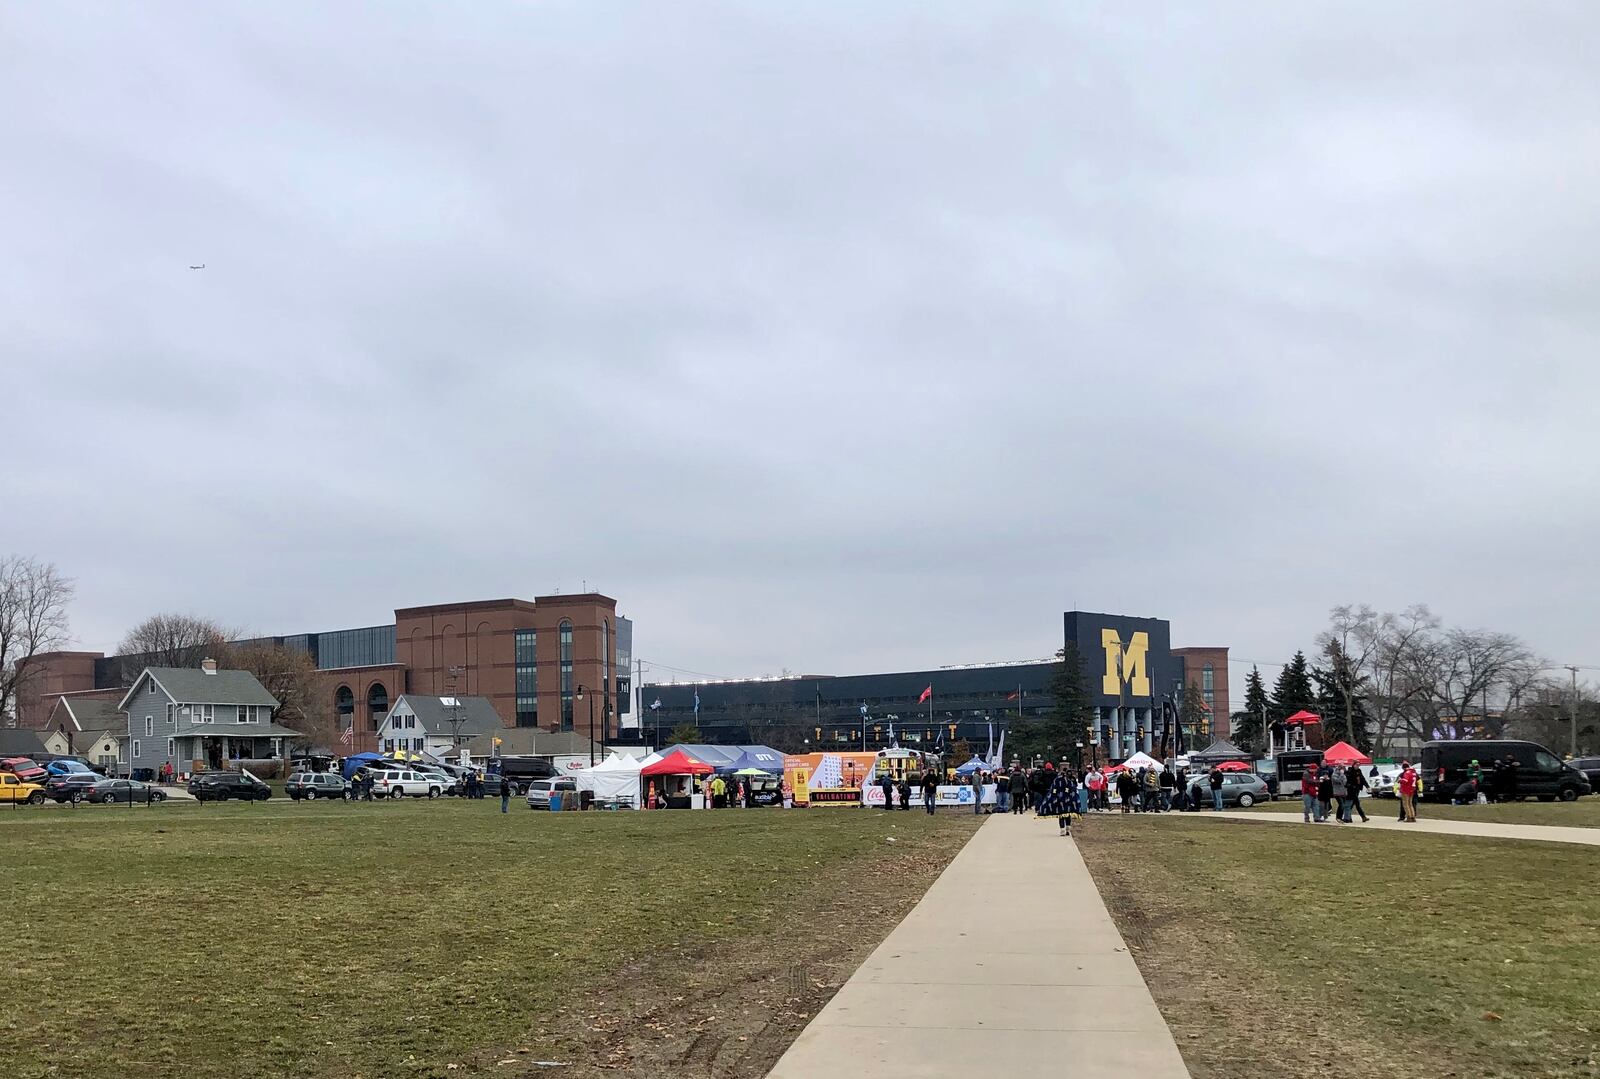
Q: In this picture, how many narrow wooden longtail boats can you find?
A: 0